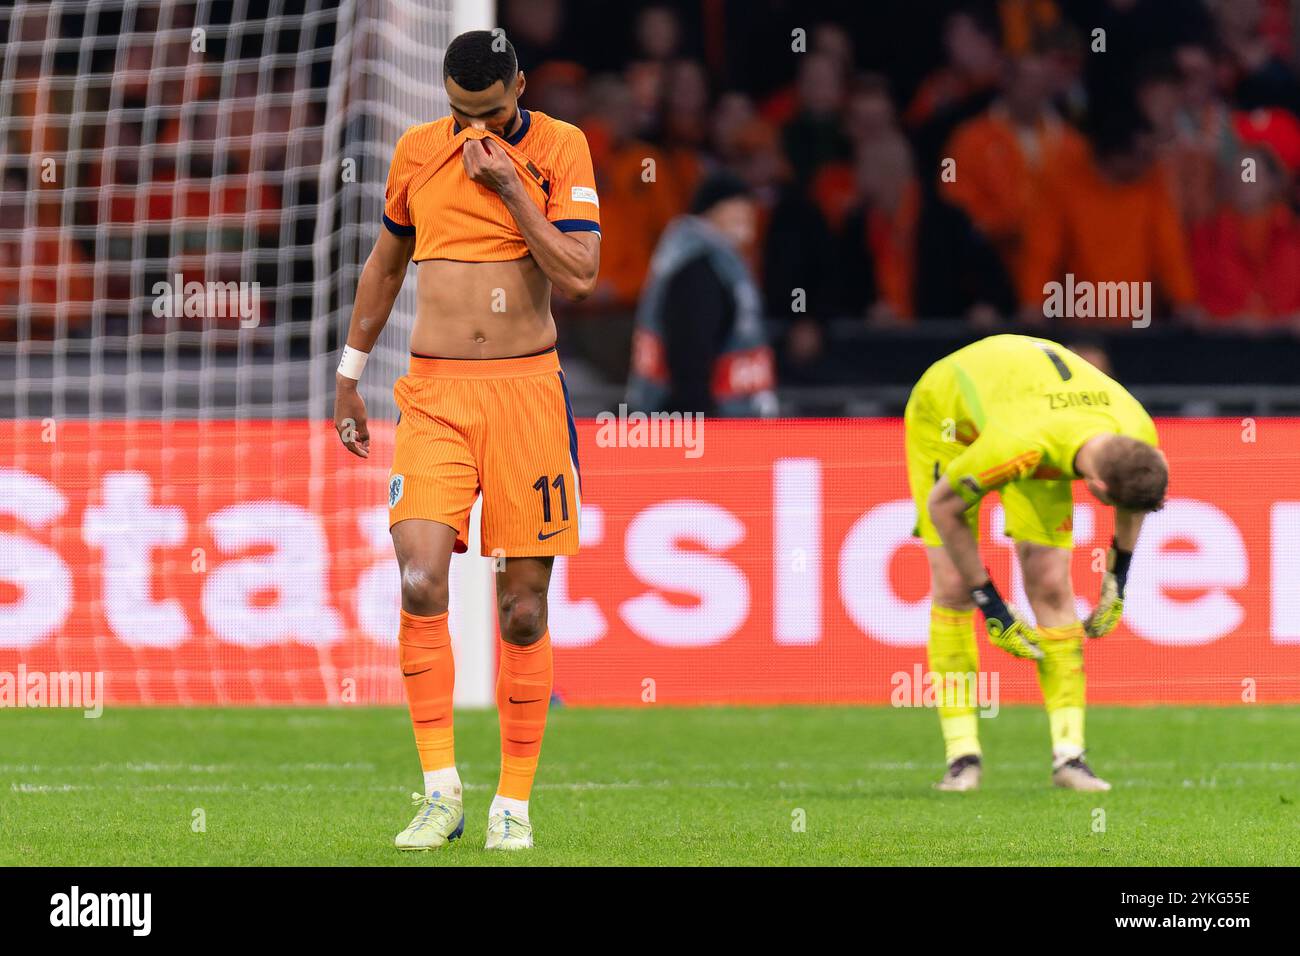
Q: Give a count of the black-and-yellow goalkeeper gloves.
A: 2